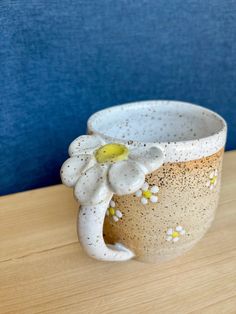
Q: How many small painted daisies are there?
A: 4